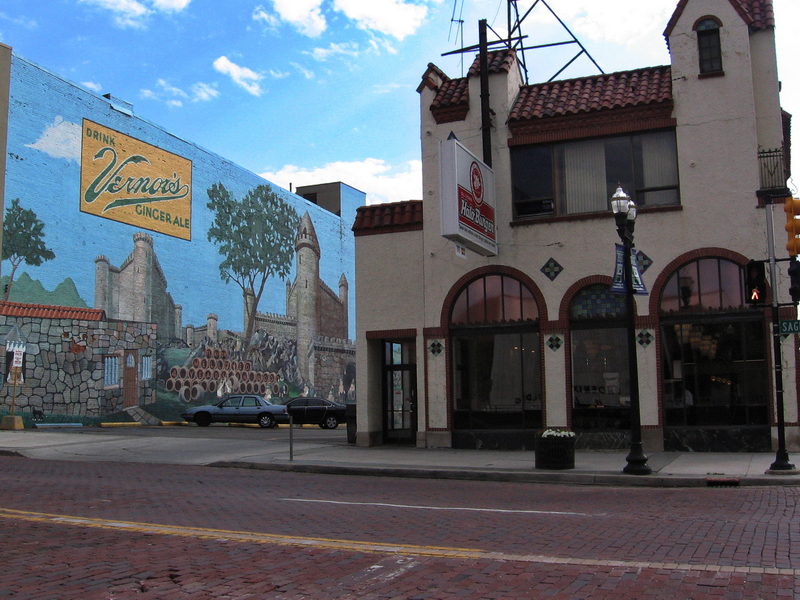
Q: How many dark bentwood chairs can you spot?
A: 0